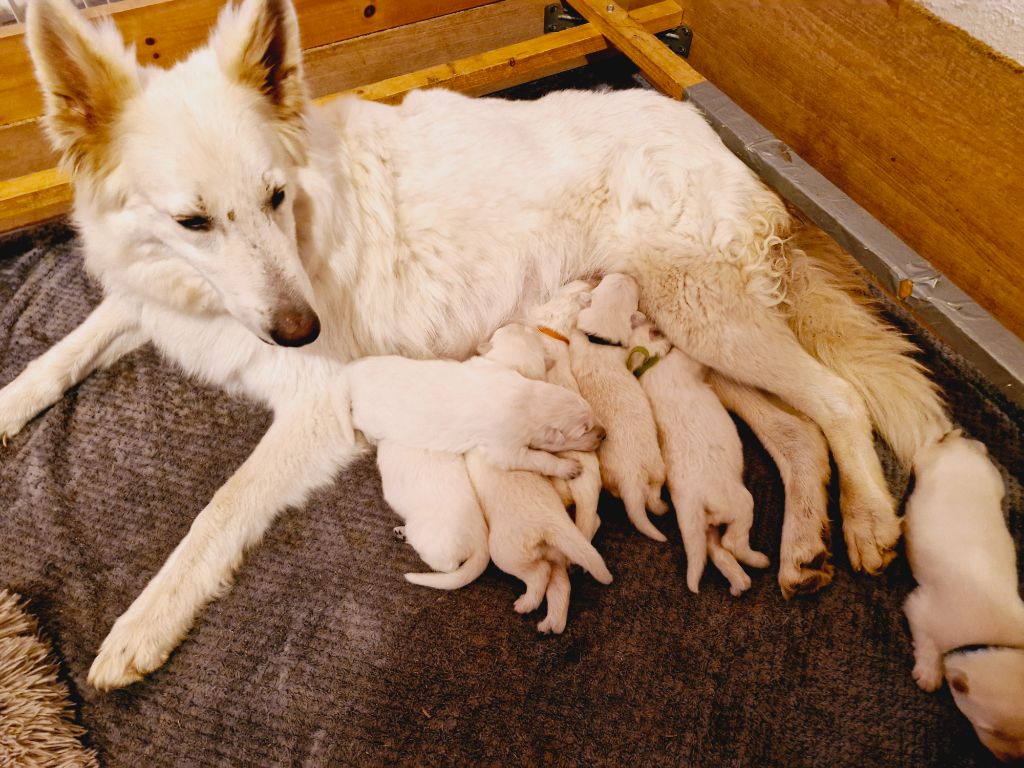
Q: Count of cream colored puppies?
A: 7